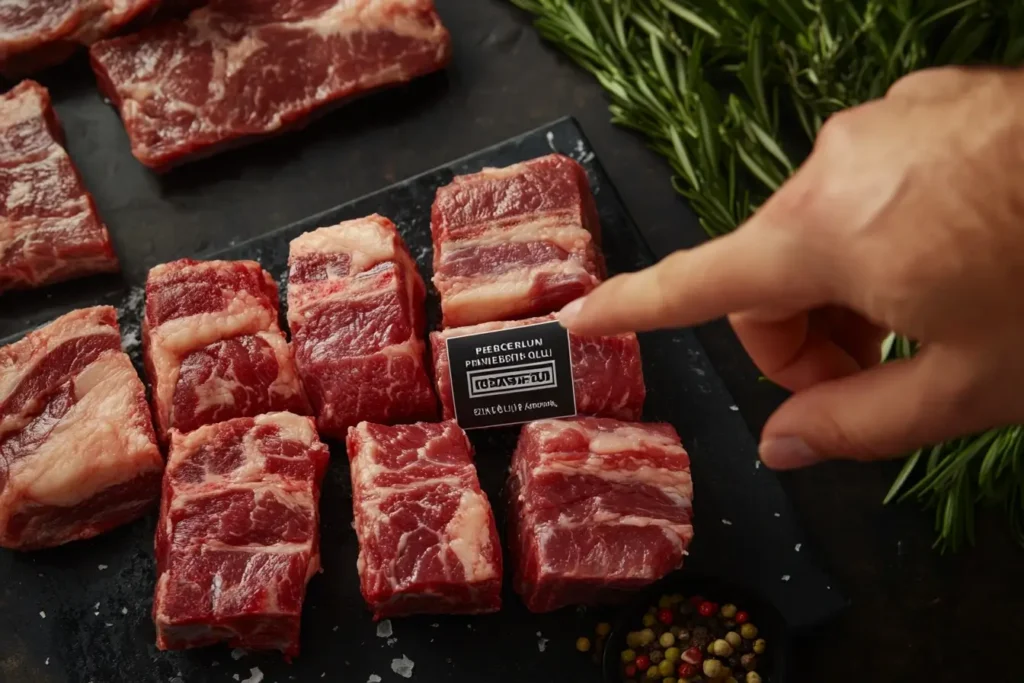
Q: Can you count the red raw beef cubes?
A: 8